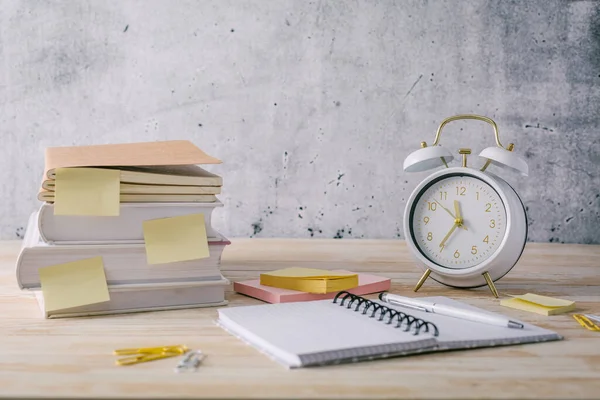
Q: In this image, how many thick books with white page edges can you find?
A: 3